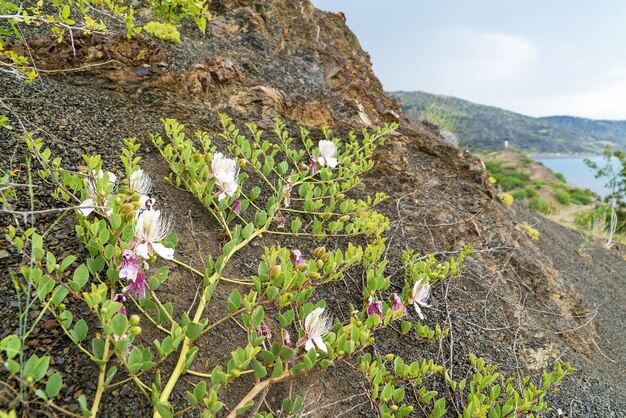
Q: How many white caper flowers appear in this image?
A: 7